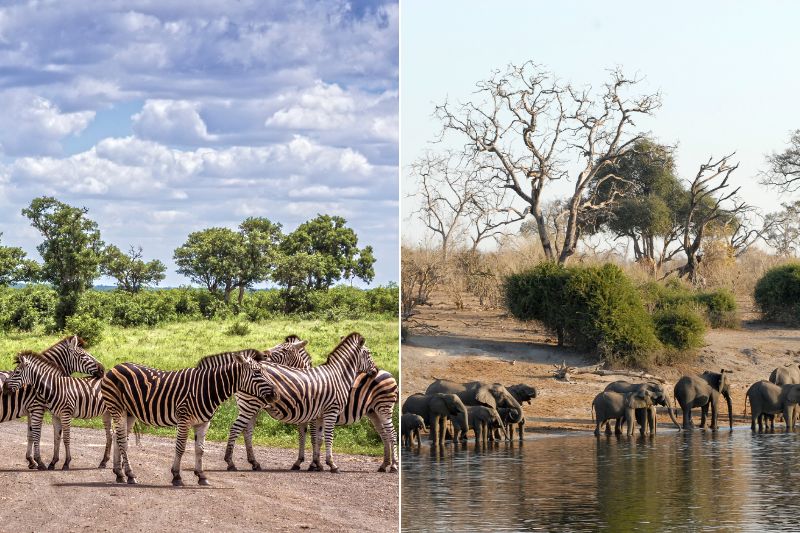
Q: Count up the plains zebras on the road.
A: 5